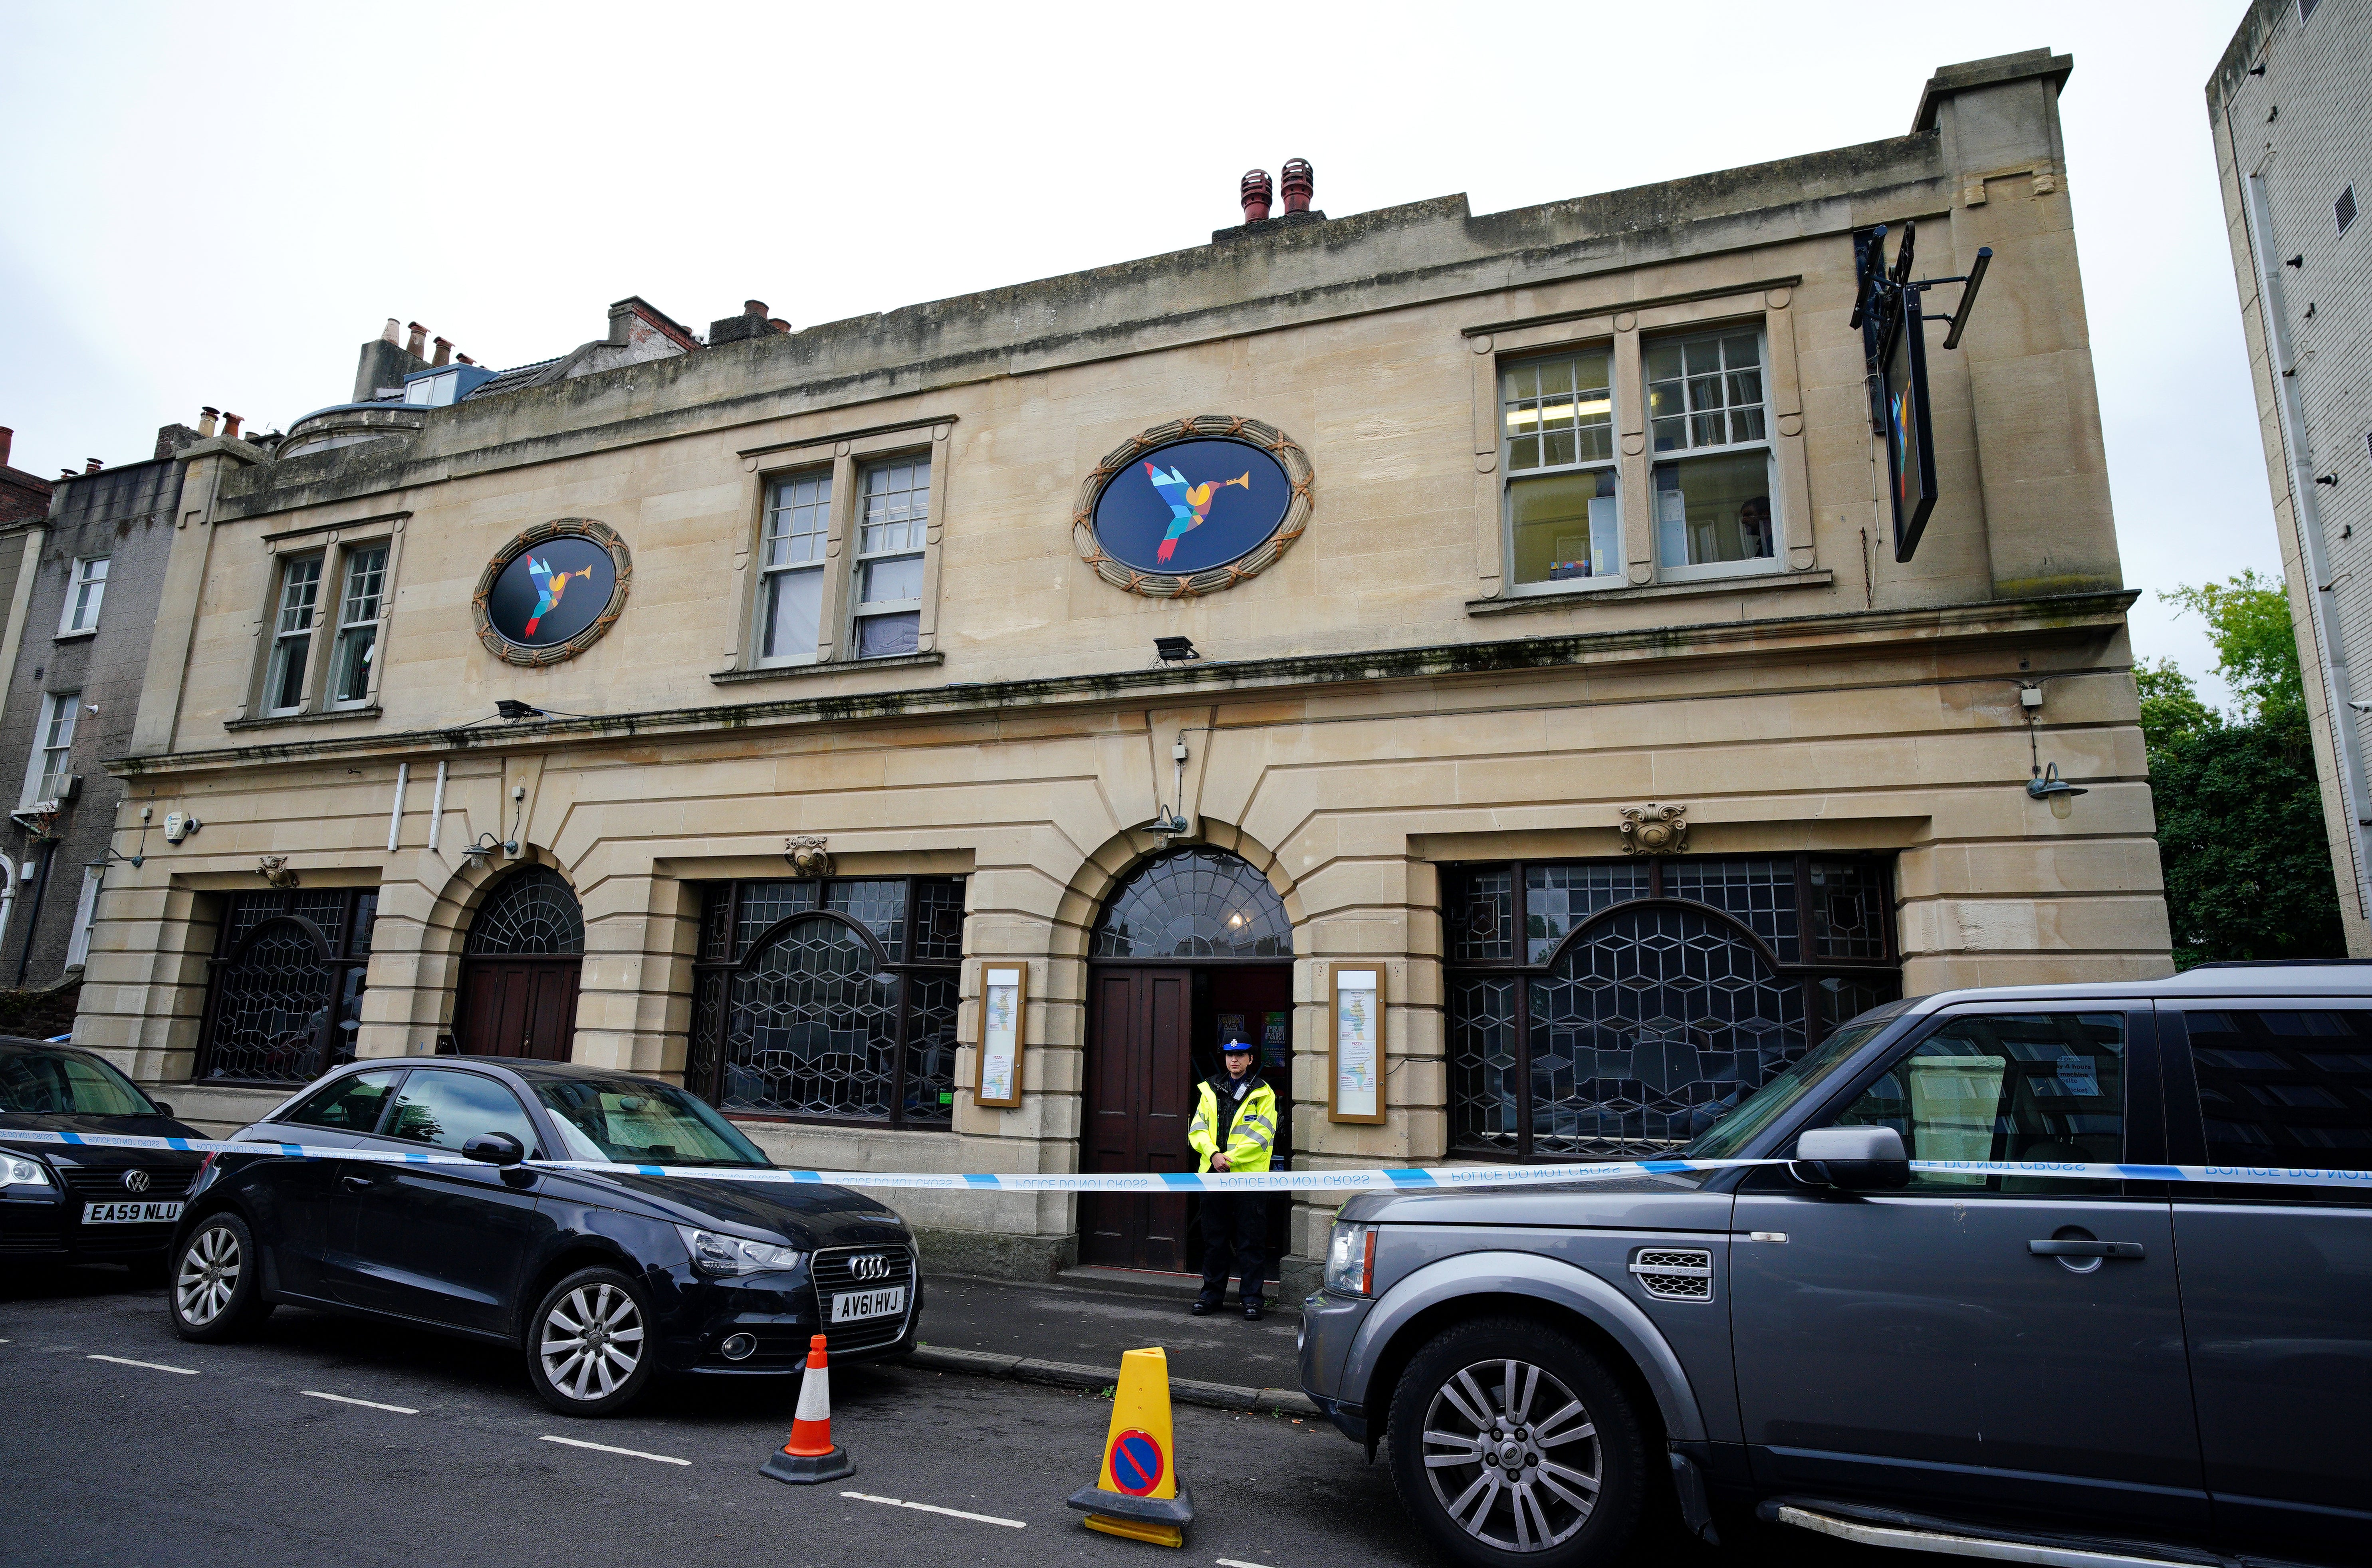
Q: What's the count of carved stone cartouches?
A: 3